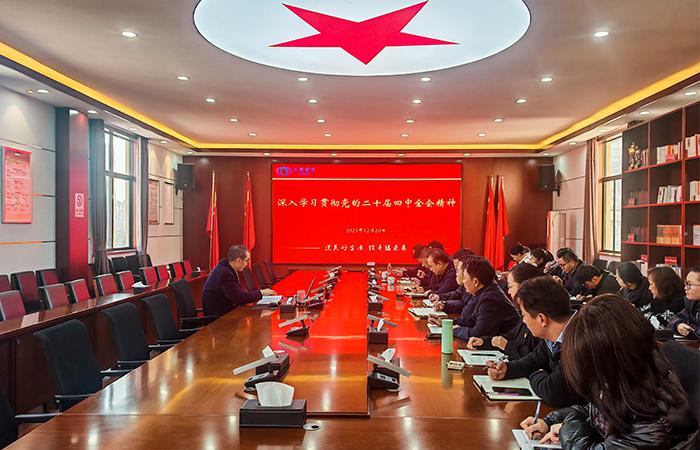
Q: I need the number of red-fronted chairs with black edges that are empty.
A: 12